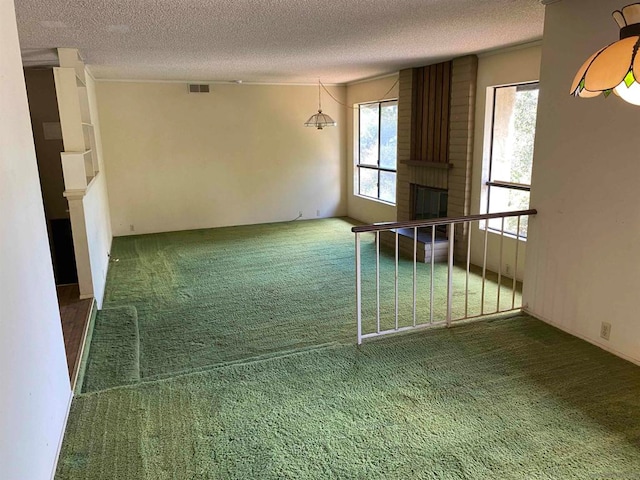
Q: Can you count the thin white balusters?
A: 8